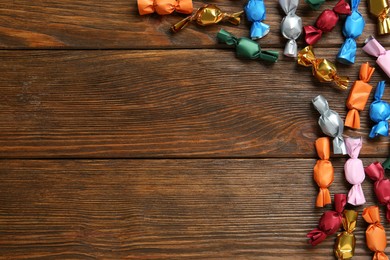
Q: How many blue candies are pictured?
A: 3